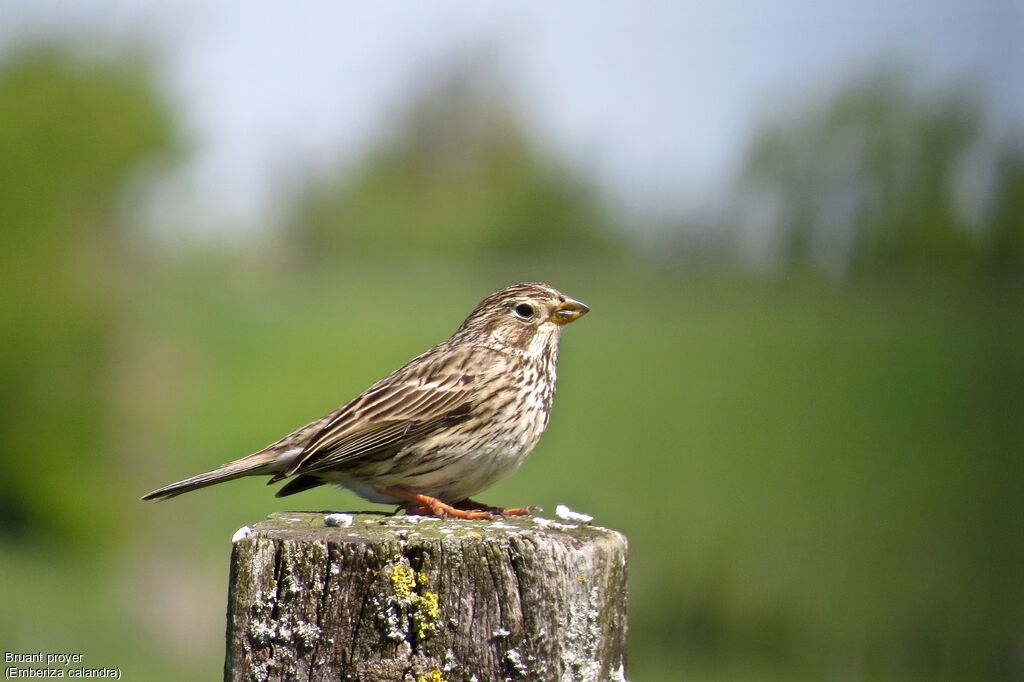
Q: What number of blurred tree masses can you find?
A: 3